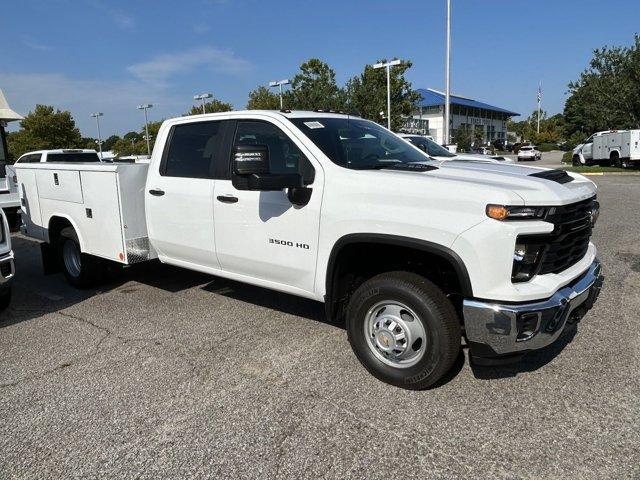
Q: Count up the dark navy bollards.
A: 0